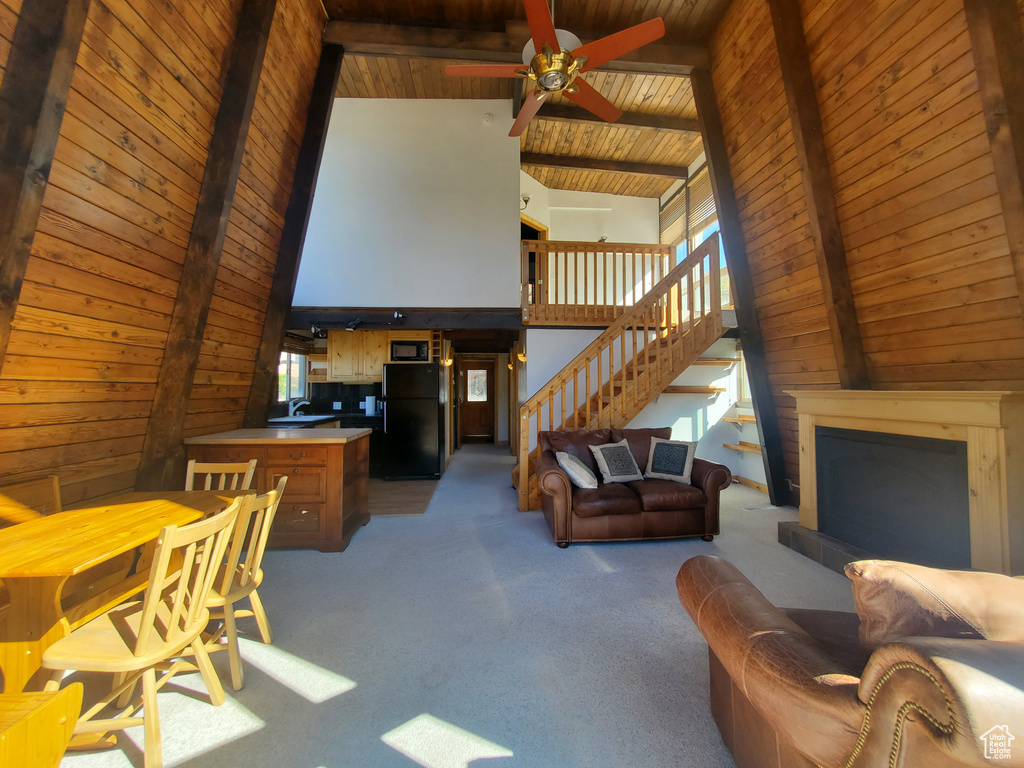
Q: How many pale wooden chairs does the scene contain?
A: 3